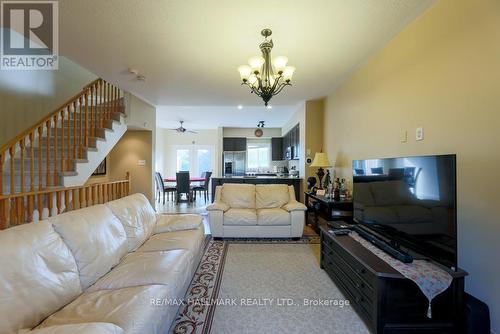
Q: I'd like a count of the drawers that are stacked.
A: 3